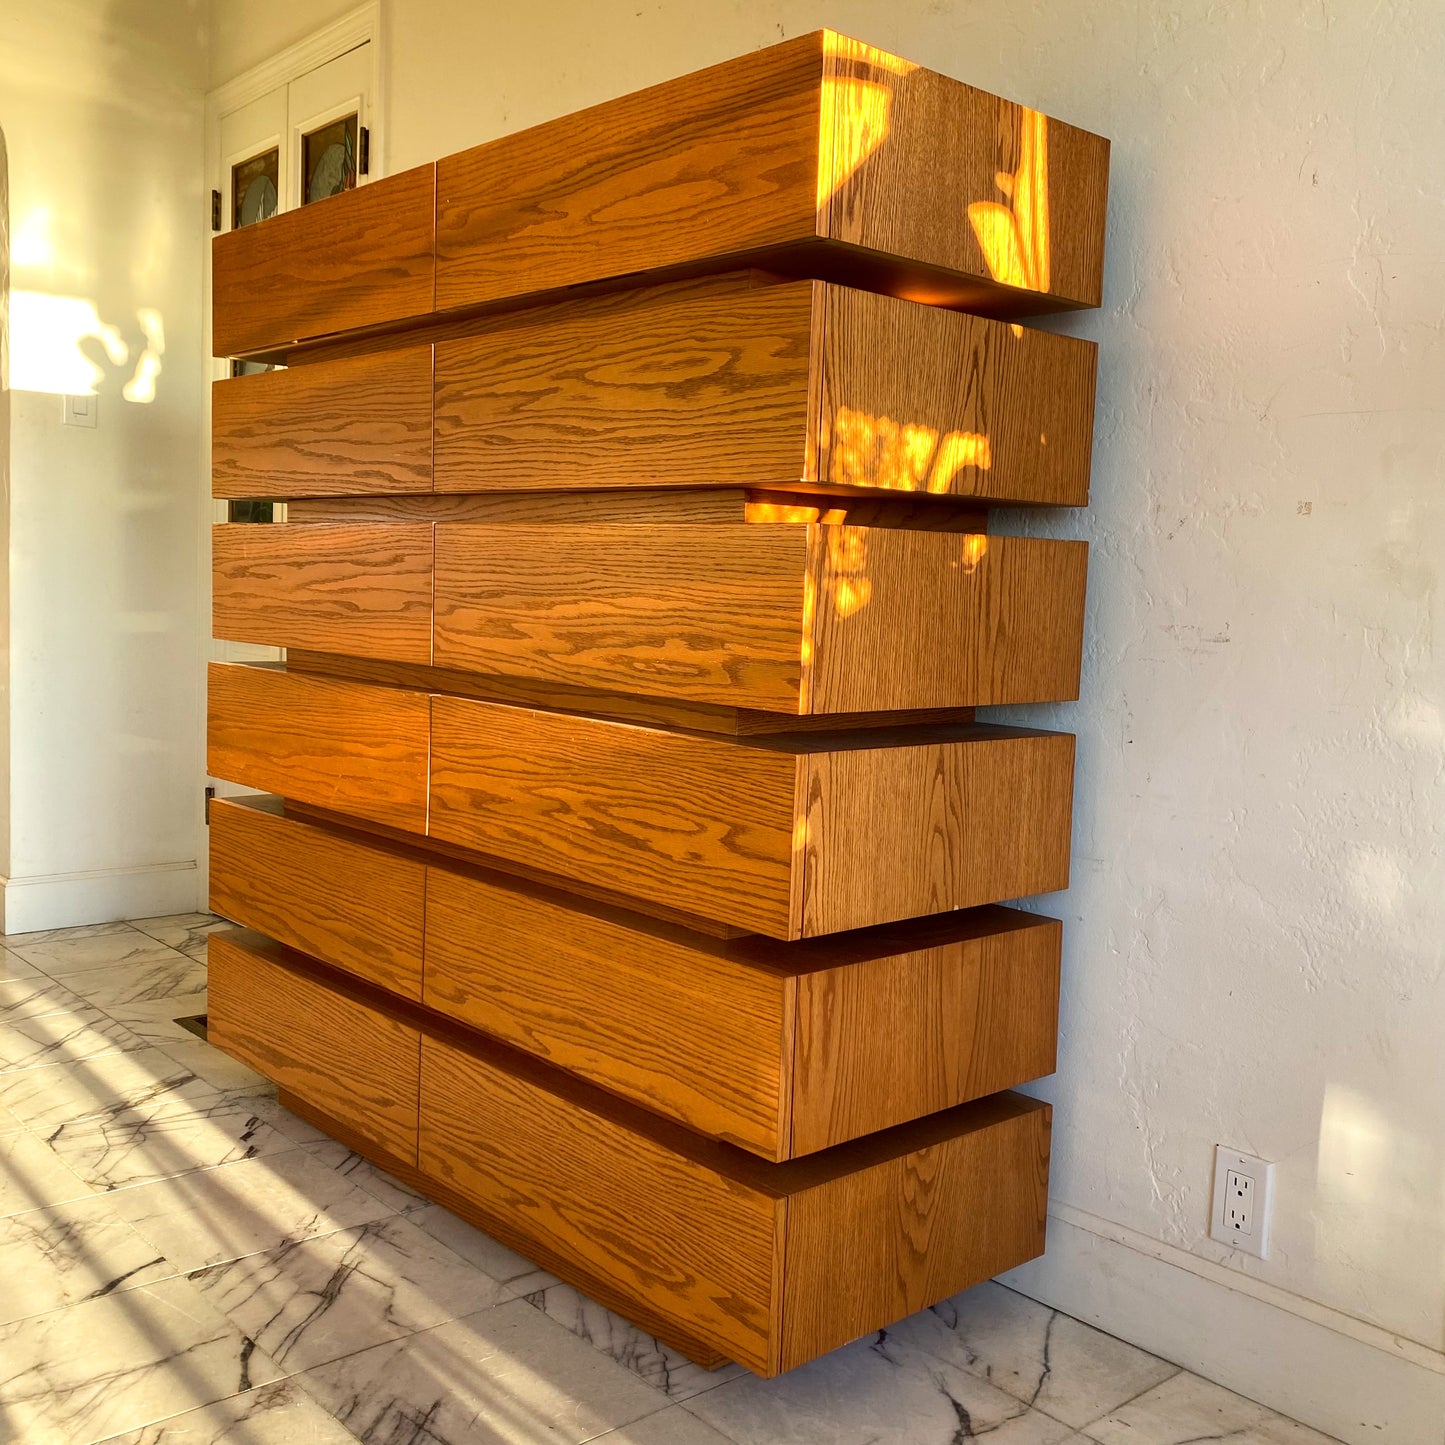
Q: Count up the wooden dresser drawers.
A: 12